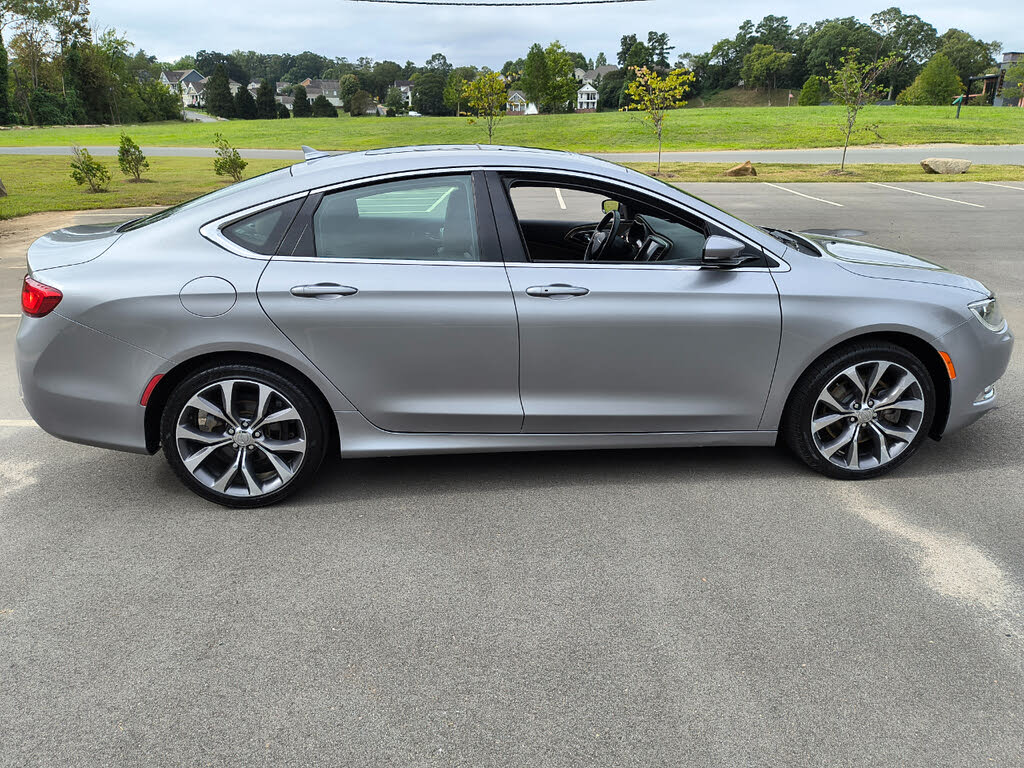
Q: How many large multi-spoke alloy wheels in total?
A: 2